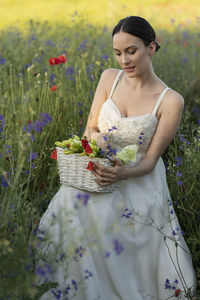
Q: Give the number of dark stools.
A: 0